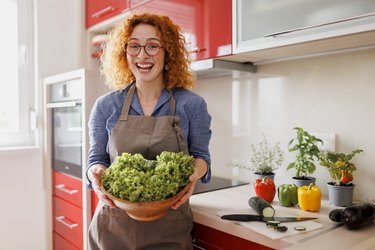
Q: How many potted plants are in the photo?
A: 3